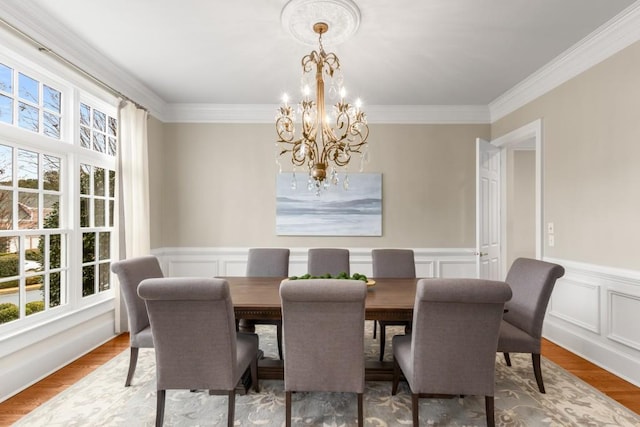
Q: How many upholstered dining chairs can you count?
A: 8